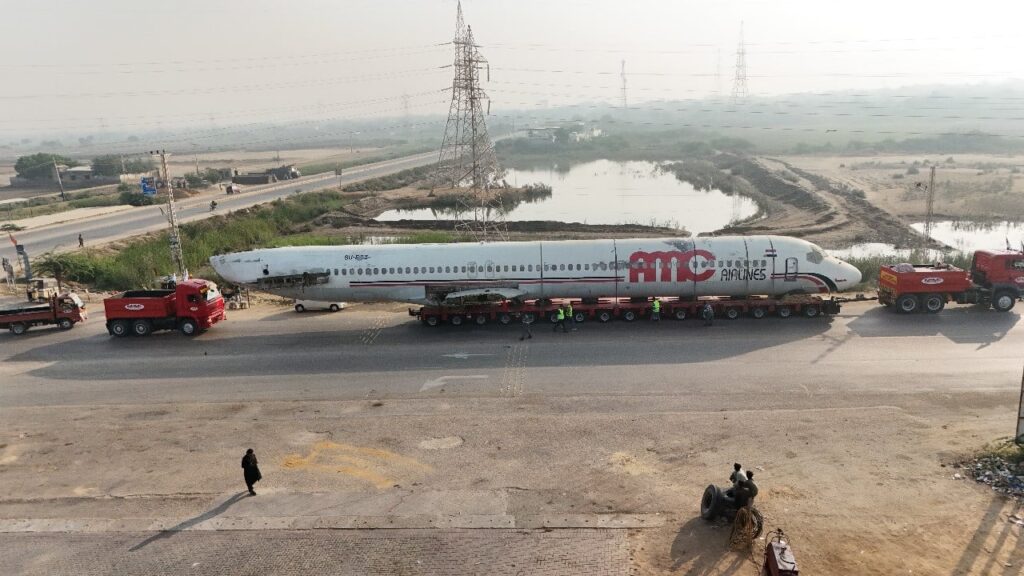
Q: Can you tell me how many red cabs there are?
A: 3